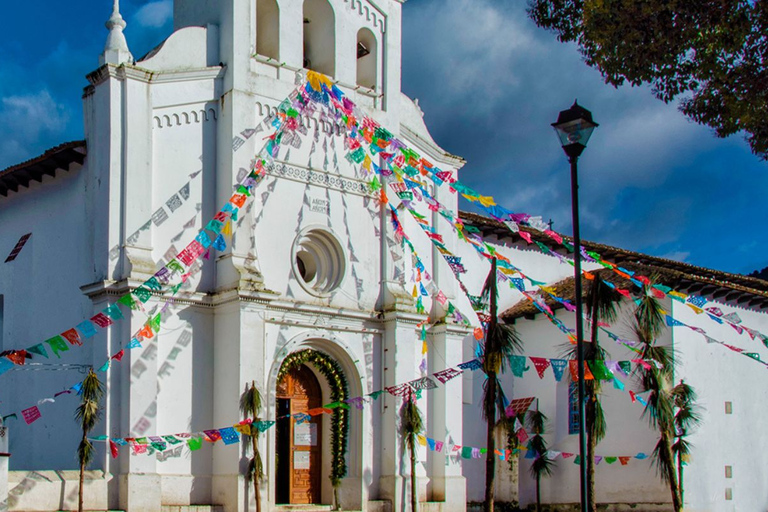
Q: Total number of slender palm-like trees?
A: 8